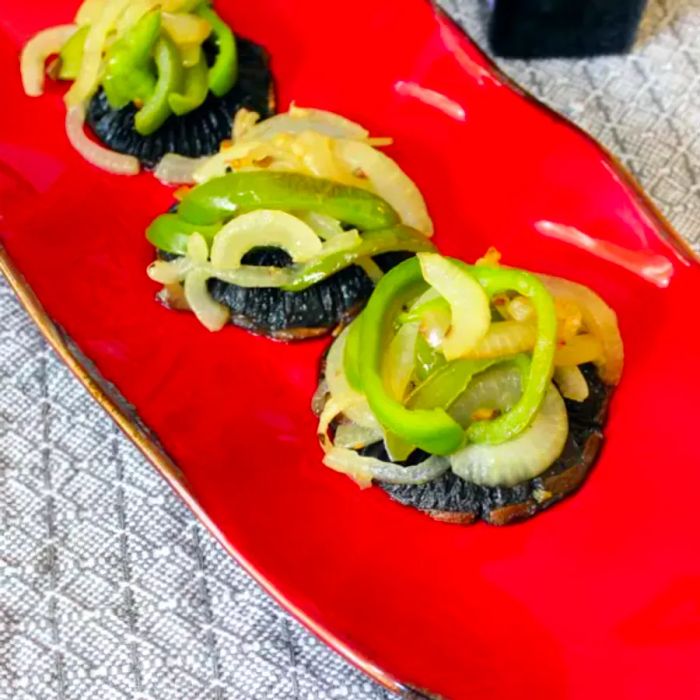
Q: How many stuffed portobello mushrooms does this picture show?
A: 3